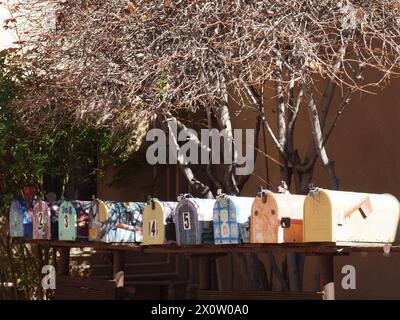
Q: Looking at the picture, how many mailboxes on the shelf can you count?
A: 9